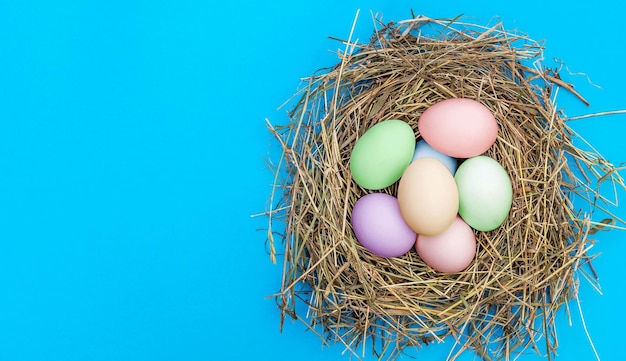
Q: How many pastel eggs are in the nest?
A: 7